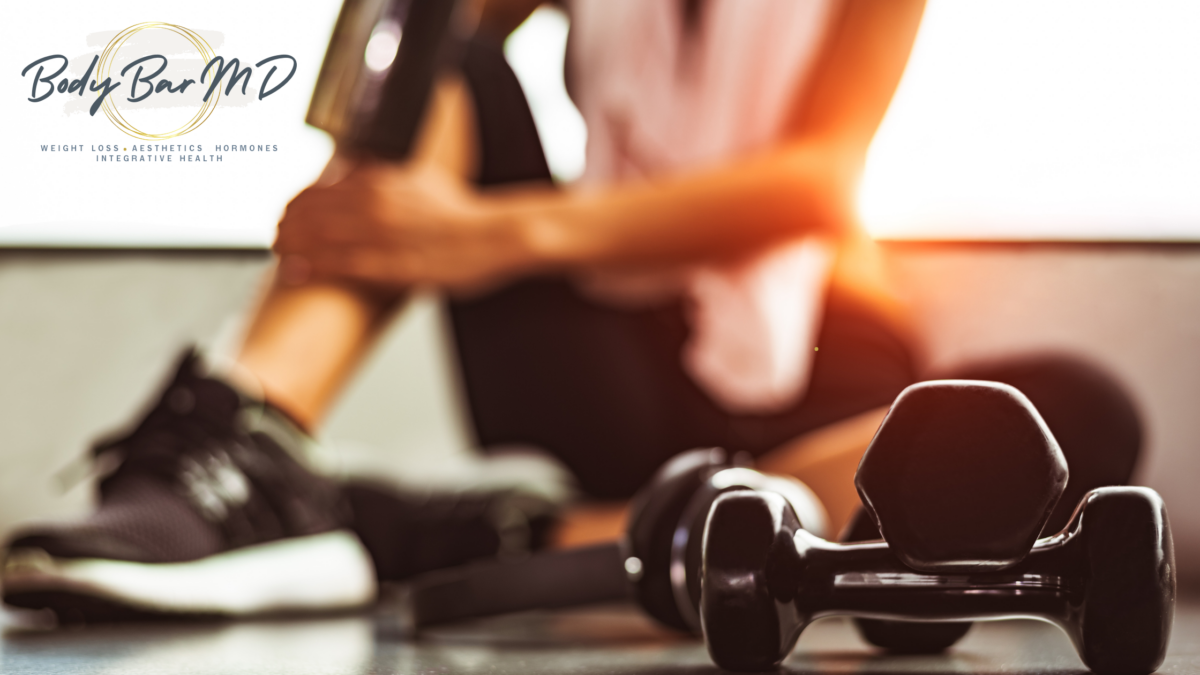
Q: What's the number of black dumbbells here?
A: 2